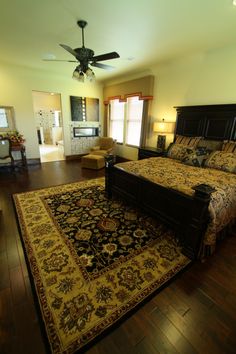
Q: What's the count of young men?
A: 0